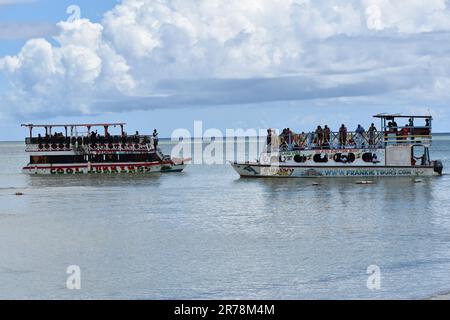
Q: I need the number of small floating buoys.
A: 4